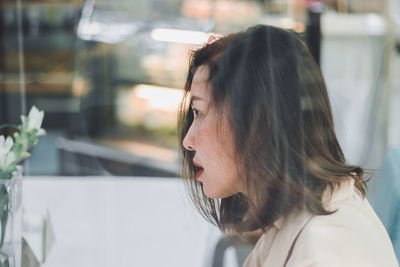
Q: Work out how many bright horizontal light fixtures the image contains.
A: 2